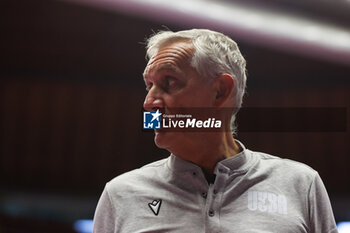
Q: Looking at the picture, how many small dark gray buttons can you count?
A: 3